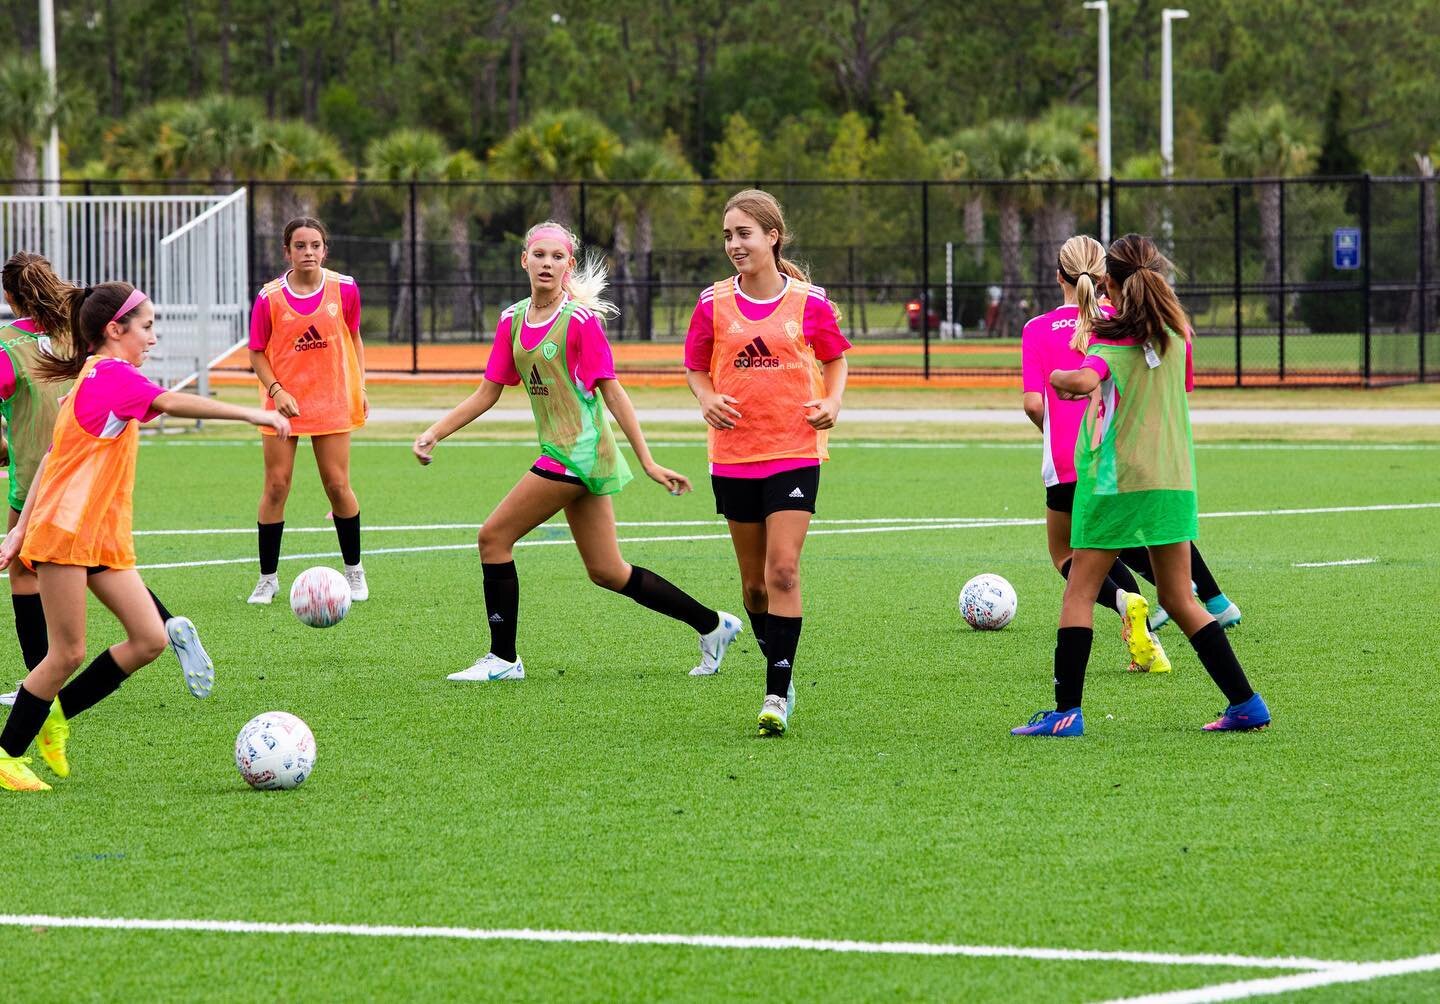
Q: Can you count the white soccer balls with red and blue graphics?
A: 3